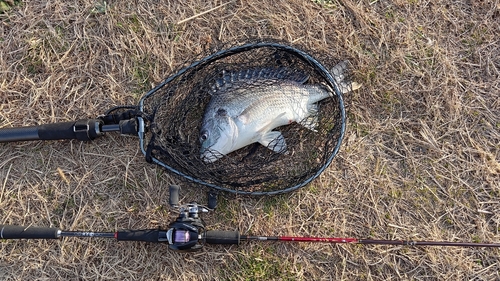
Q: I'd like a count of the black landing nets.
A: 1